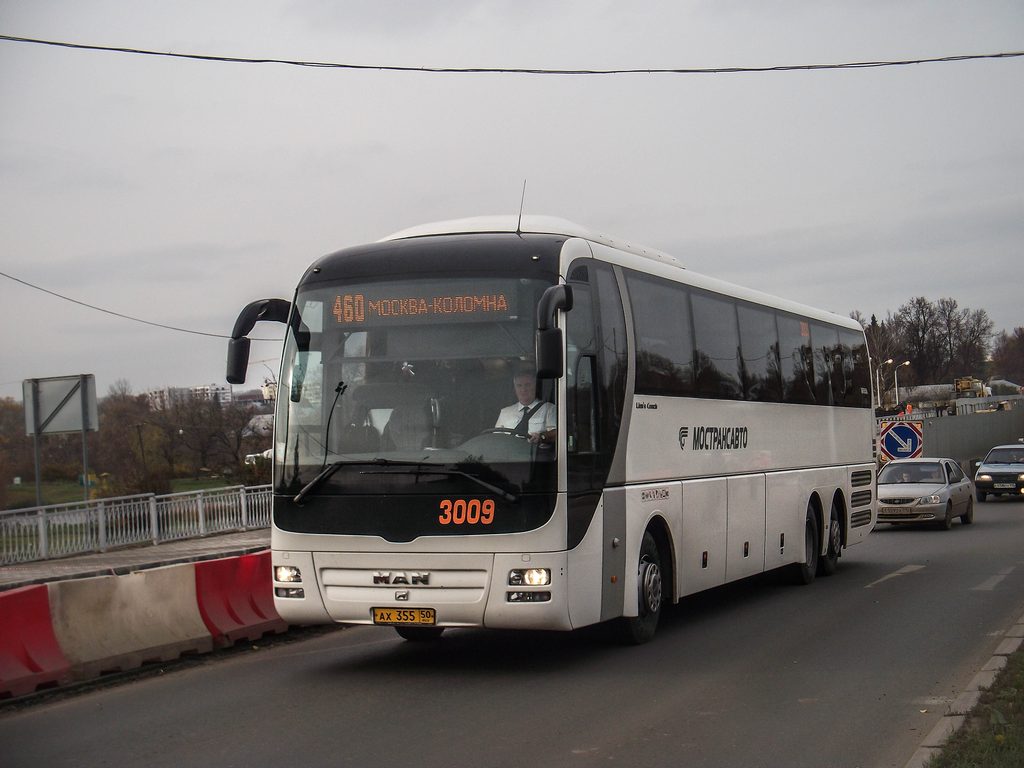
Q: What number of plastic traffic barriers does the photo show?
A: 3